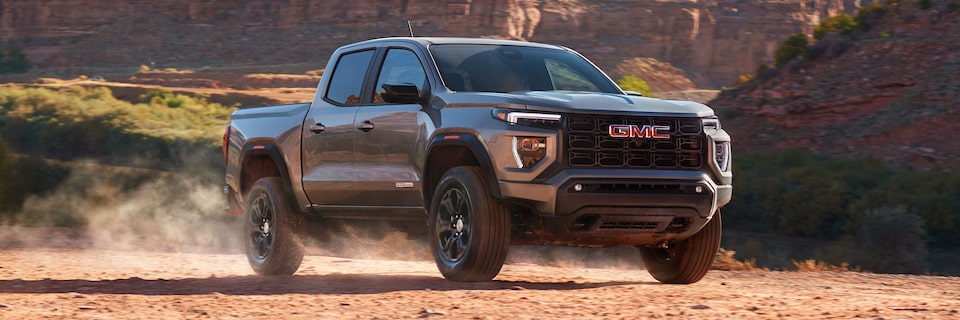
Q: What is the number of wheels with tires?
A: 3